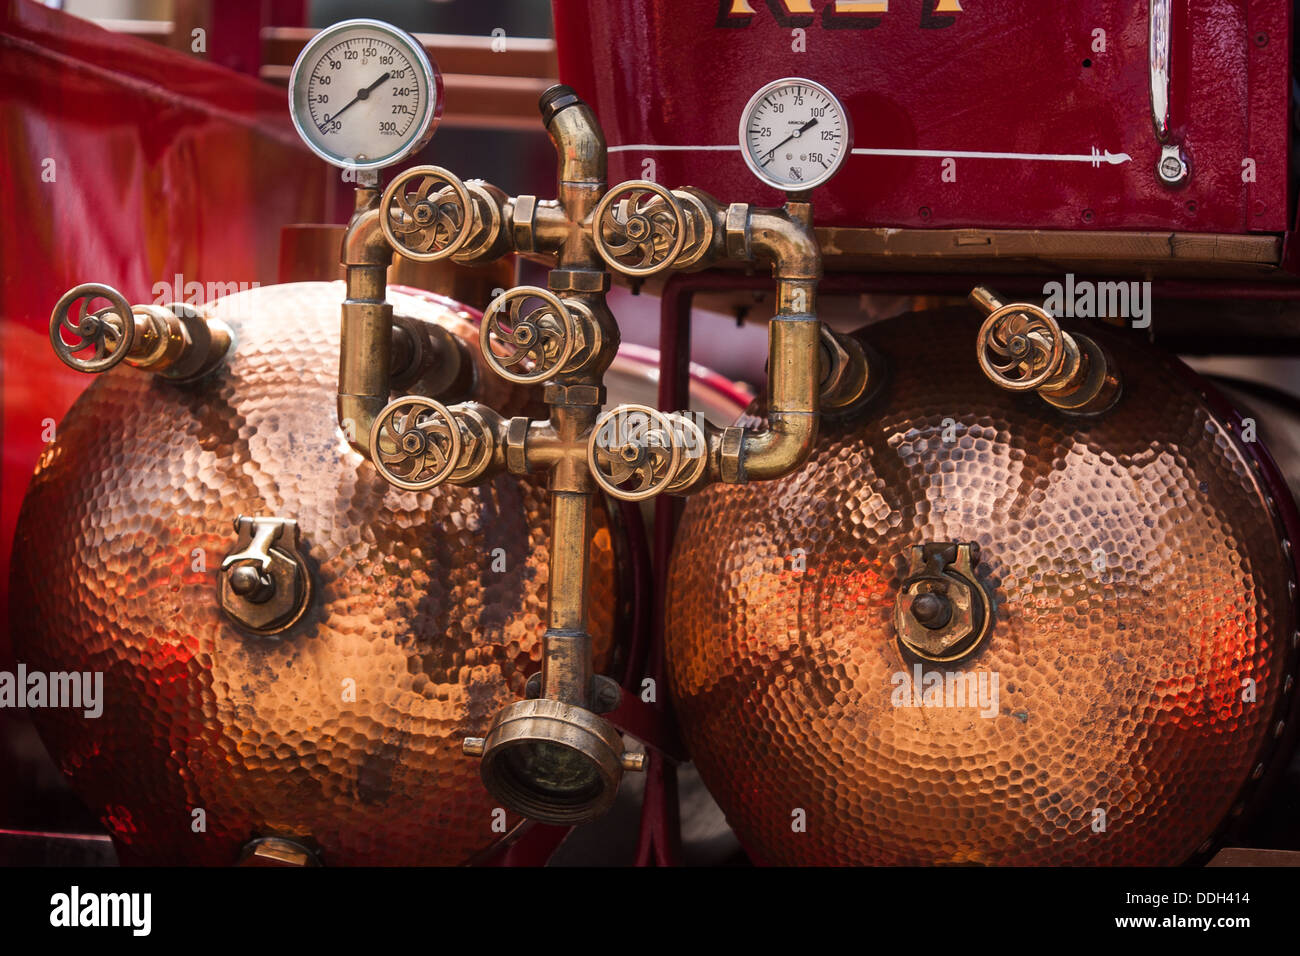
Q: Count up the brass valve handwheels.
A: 7